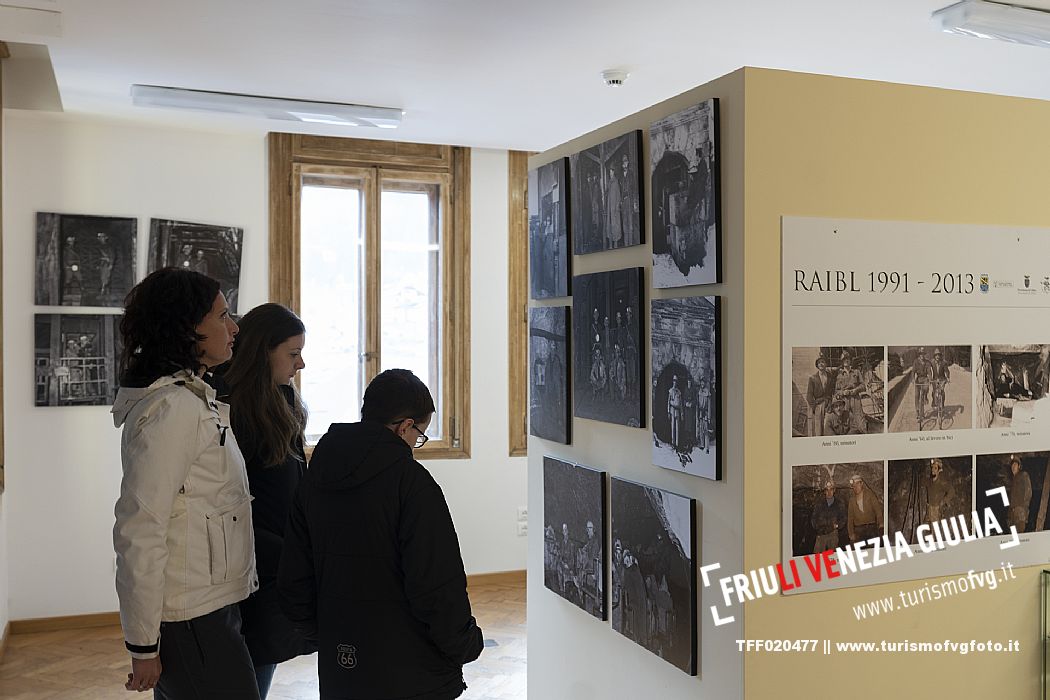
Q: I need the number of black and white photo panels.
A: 11